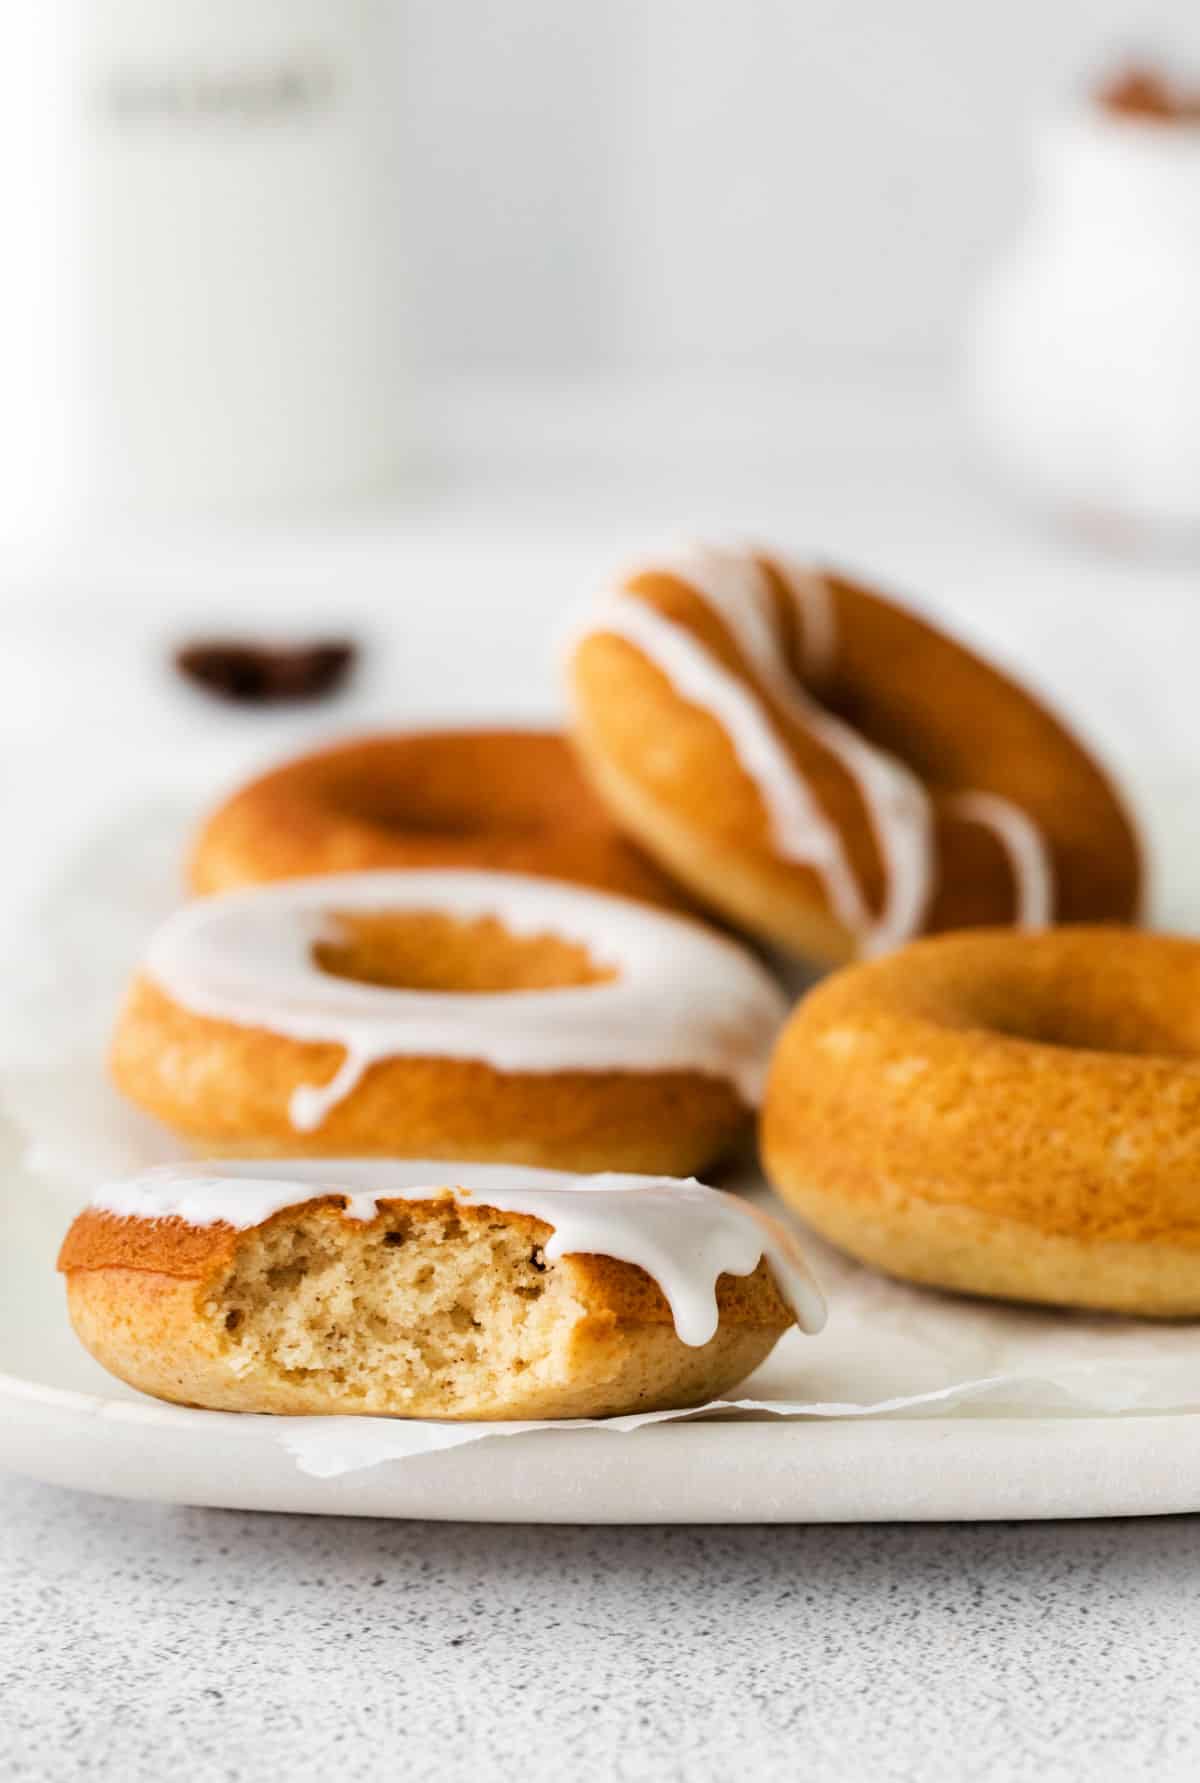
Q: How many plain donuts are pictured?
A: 2